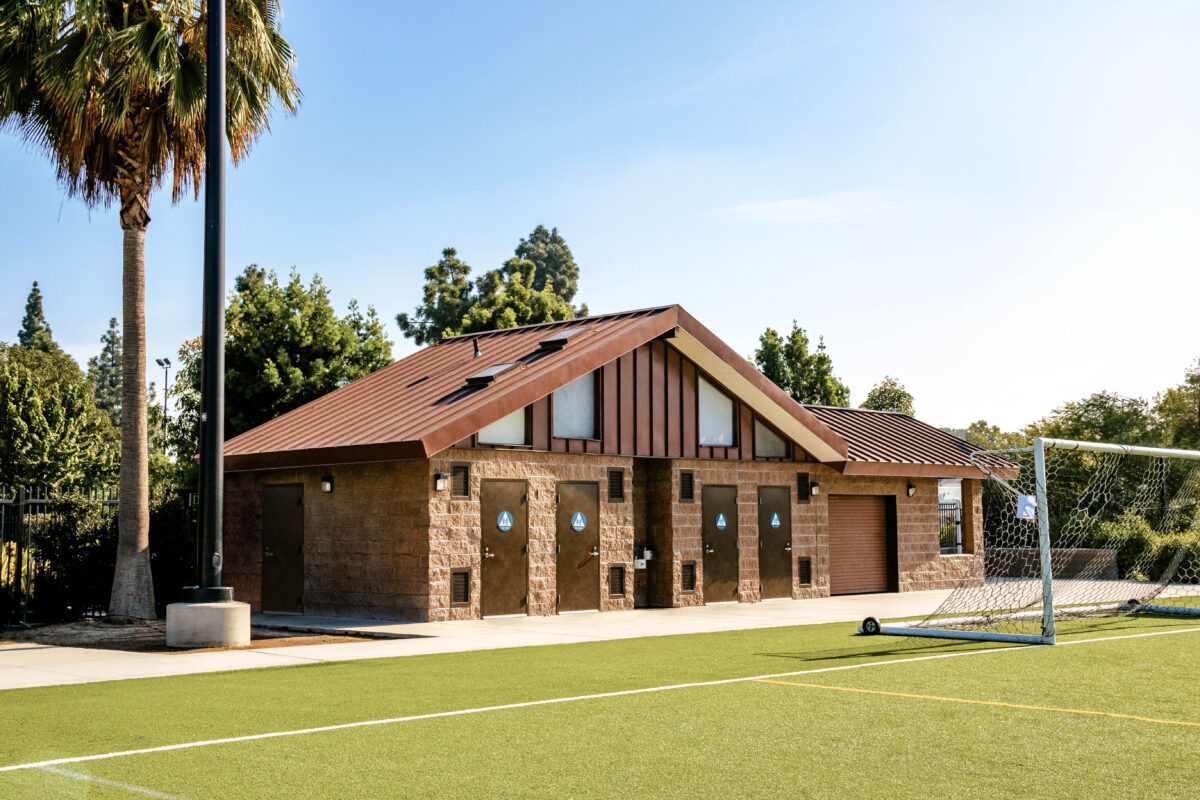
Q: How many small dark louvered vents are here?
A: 8